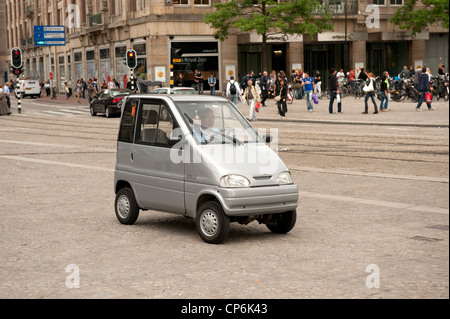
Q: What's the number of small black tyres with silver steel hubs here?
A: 2